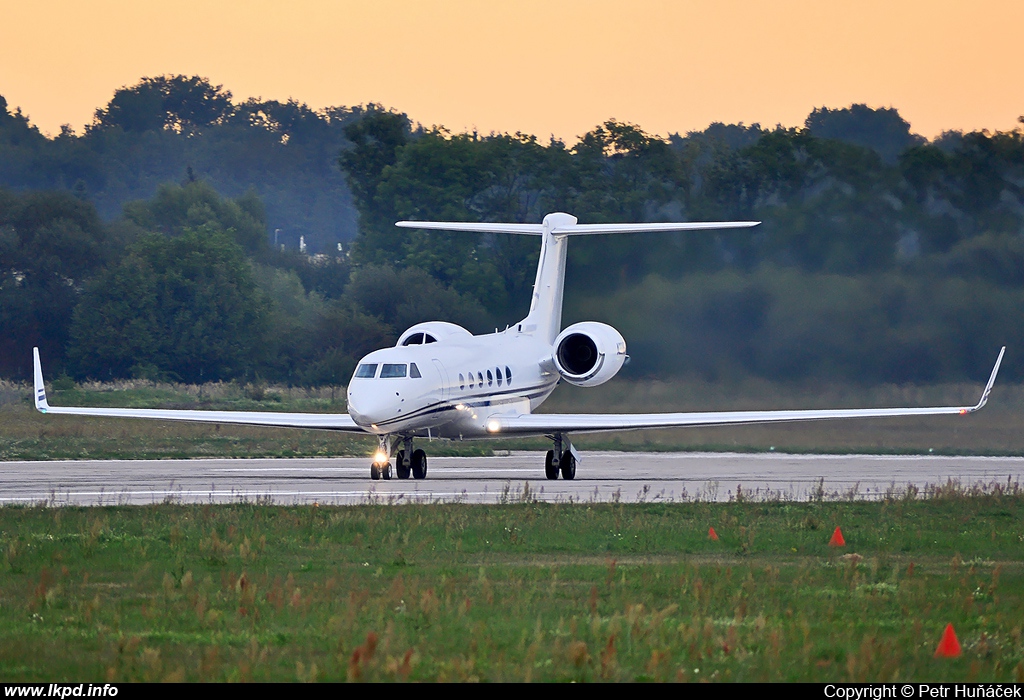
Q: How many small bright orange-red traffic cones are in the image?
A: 3